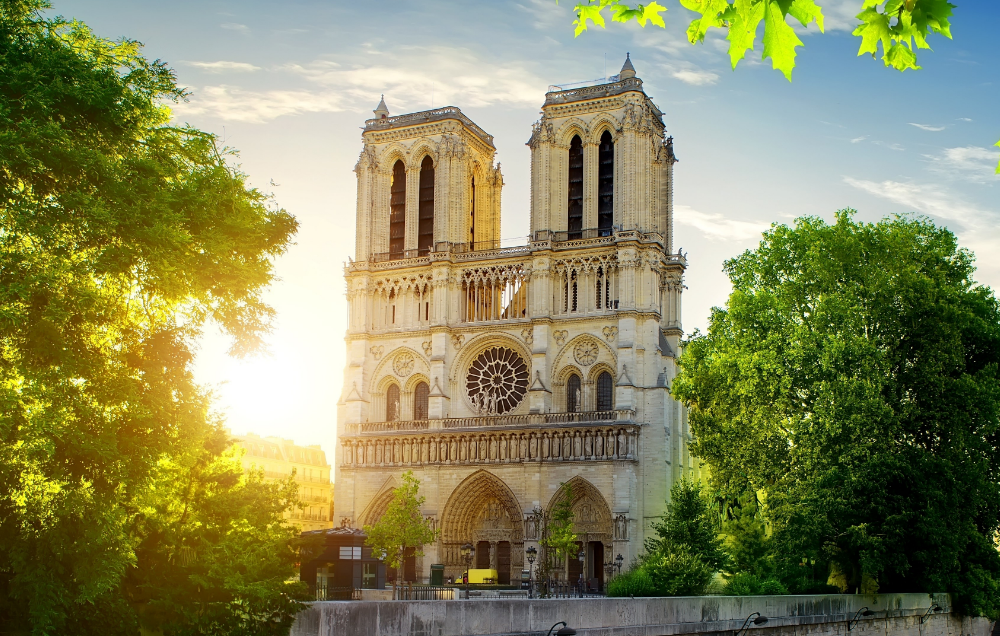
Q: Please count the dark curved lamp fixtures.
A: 4